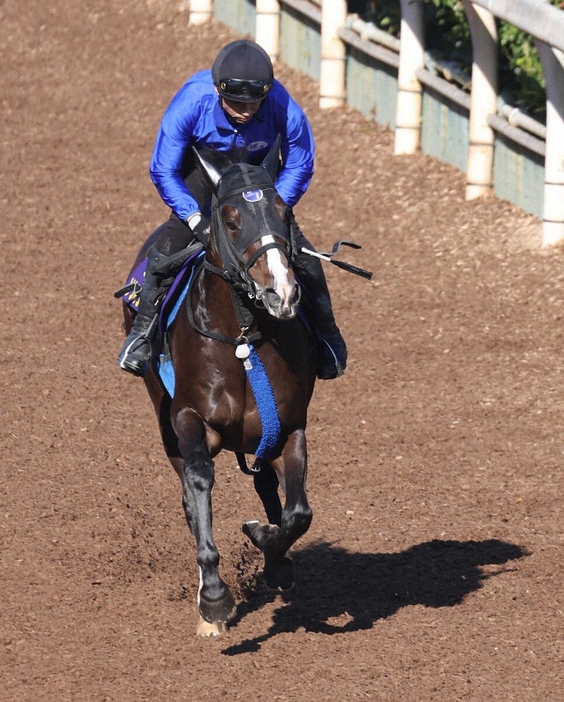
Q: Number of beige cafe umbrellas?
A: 0